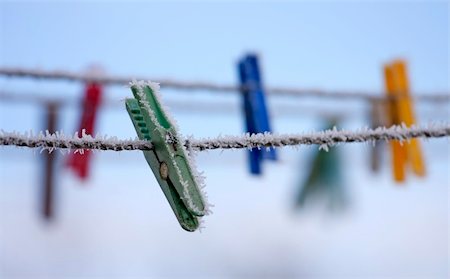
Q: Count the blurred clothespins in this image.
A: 6